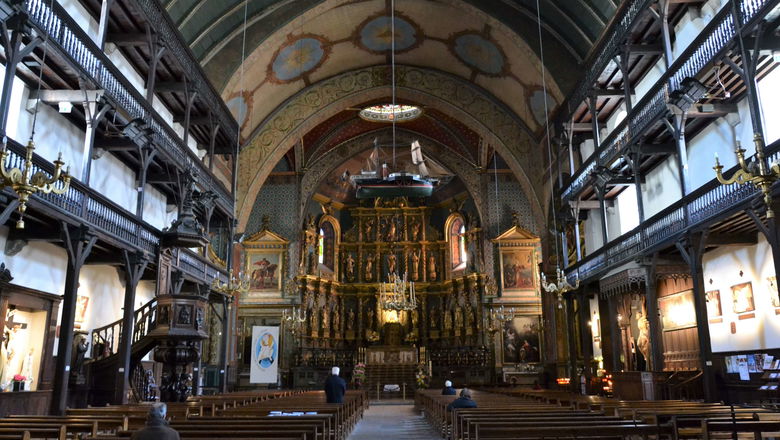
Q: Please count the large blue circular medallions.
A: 5